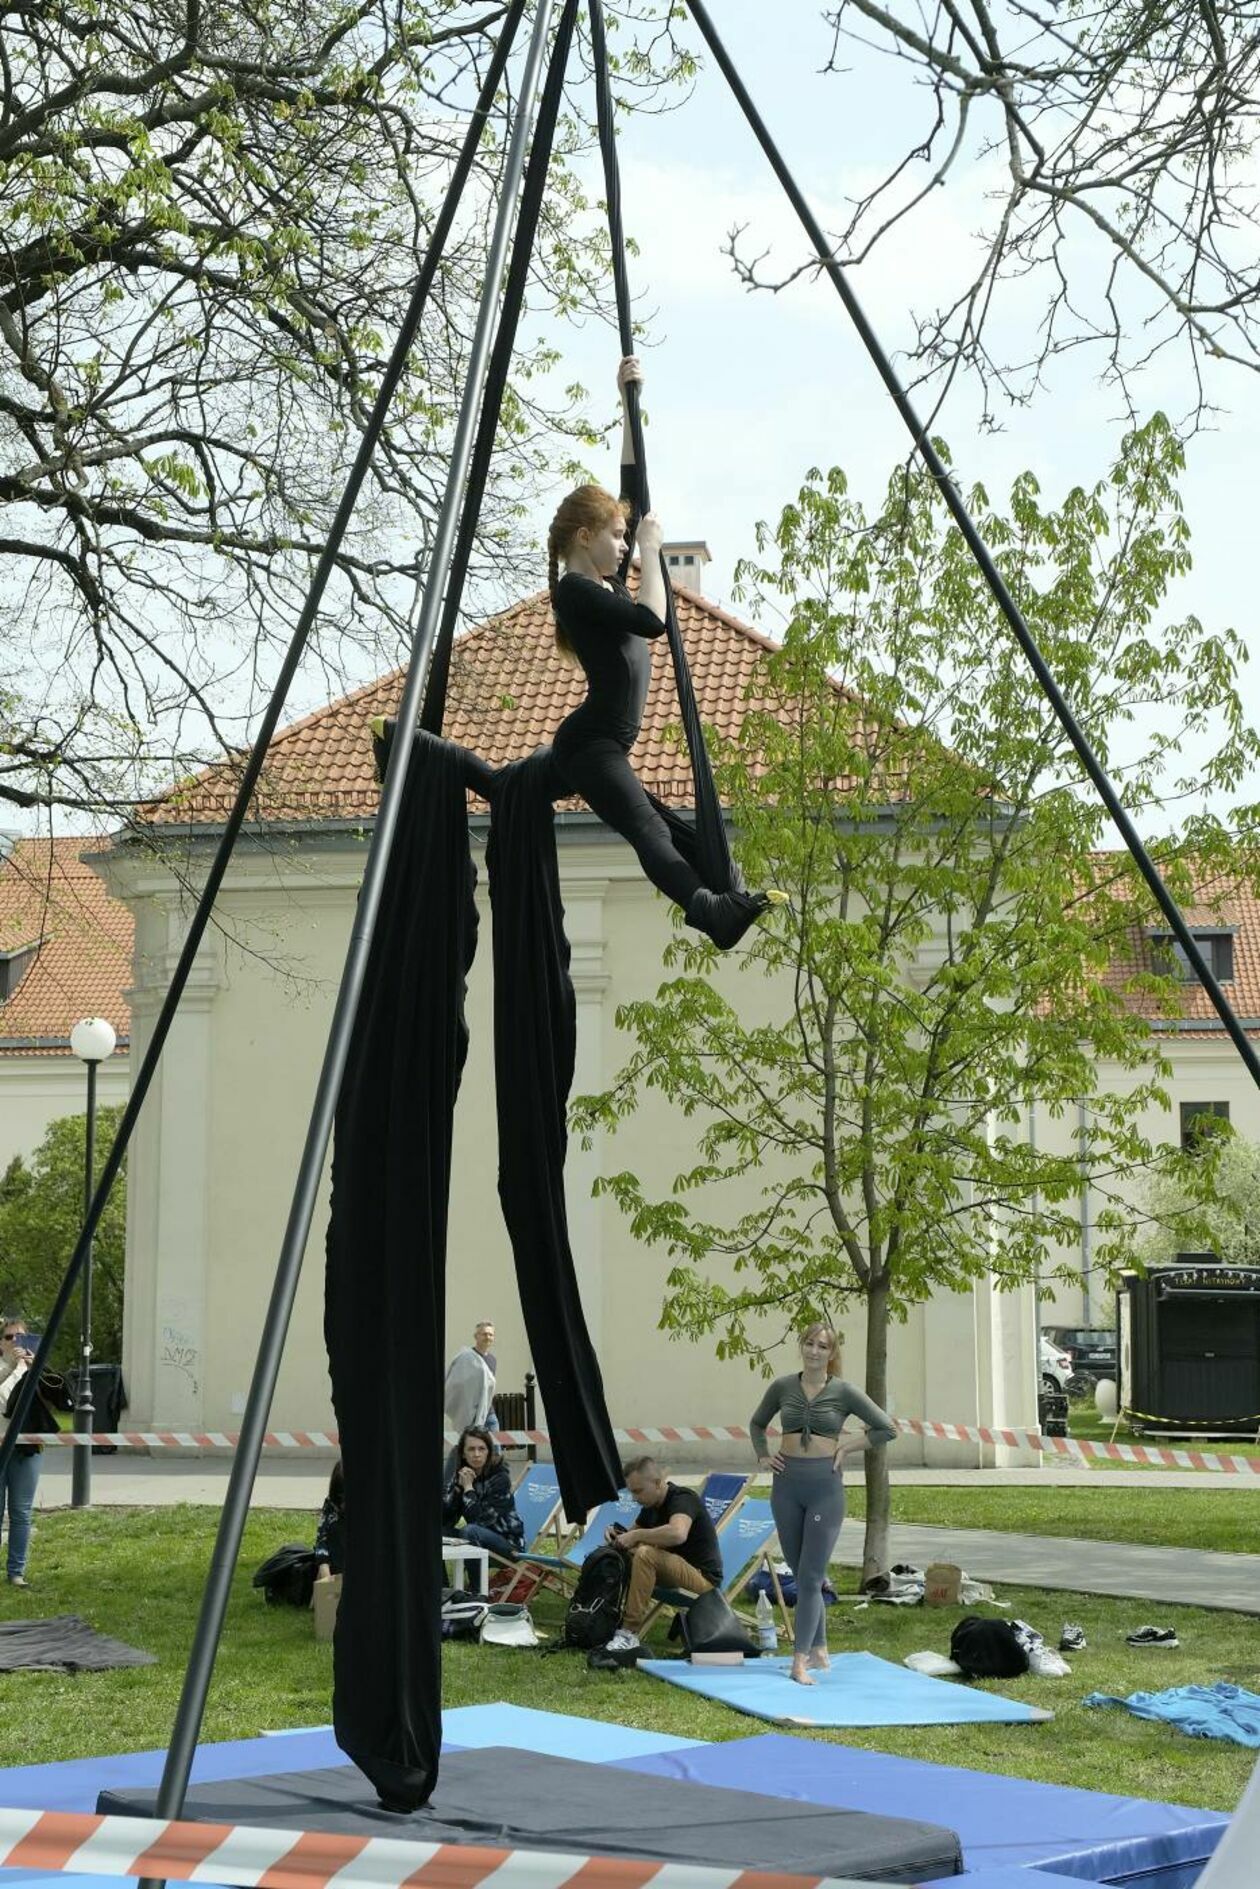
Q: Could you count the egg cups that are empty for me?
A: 0